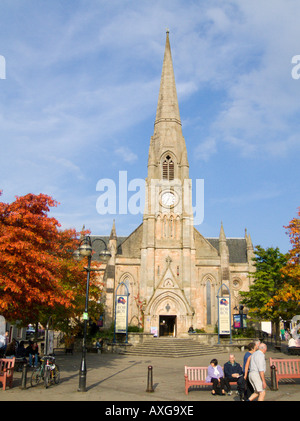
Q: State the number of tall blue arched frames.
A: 2